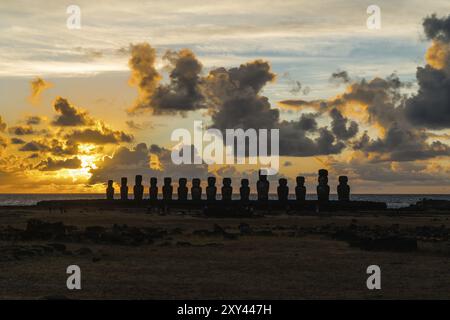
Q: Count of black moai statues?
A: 15